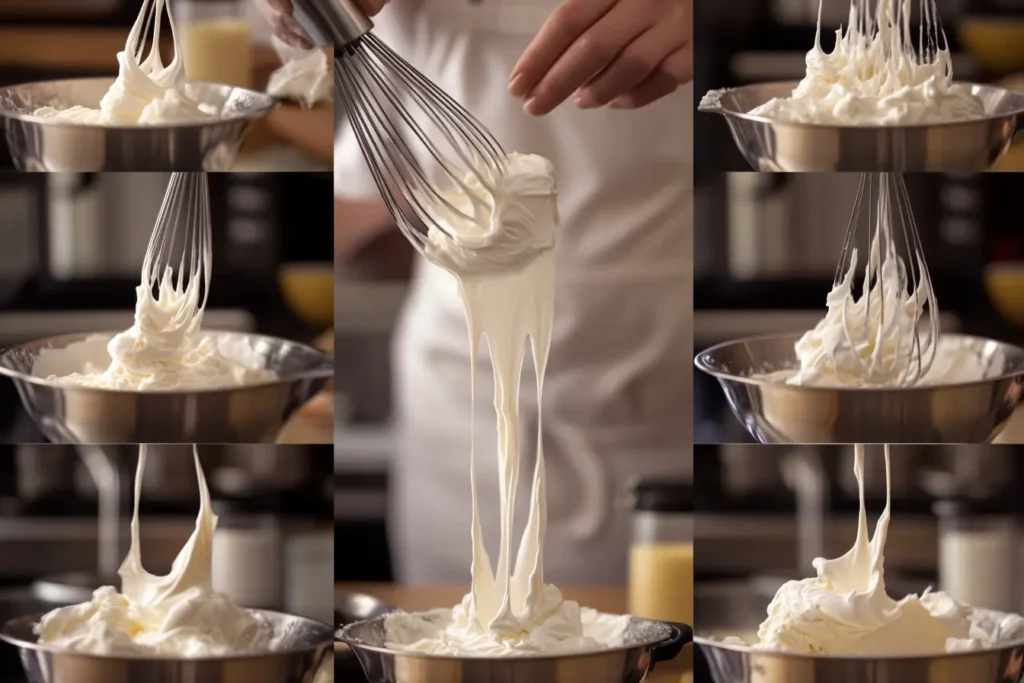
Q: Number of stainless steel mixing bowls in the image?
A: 7